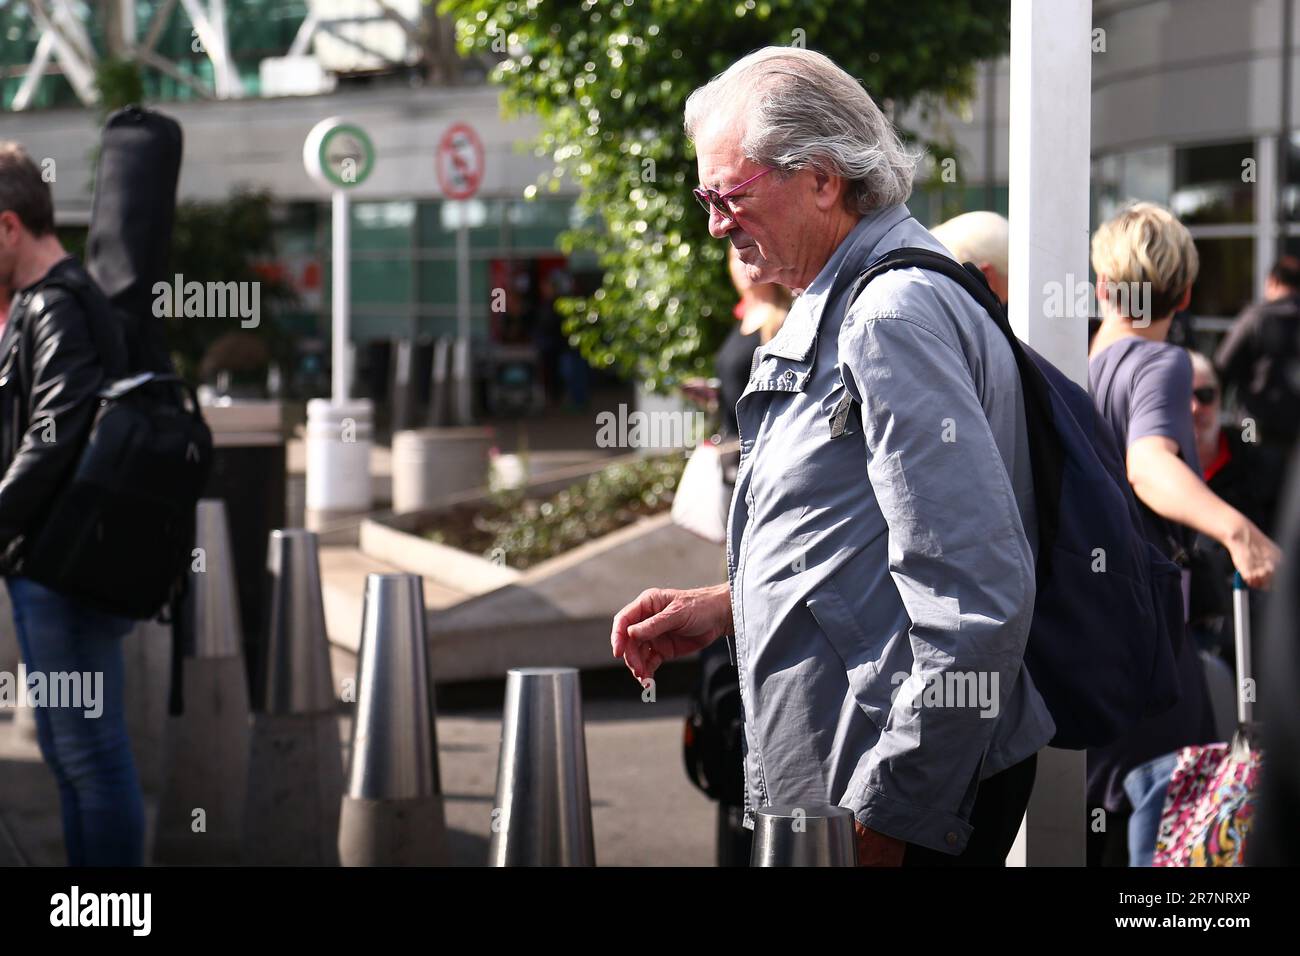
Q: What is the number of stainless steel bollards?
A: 5